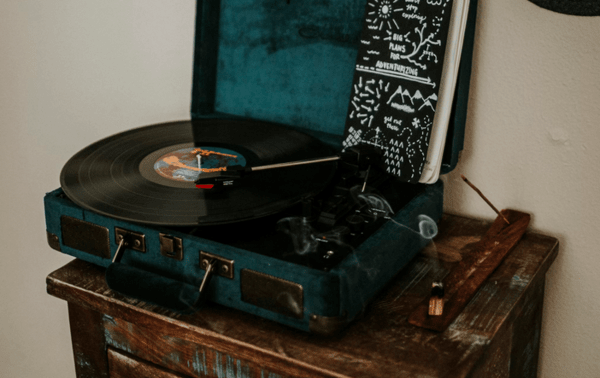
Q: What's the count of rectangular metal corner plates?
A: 2